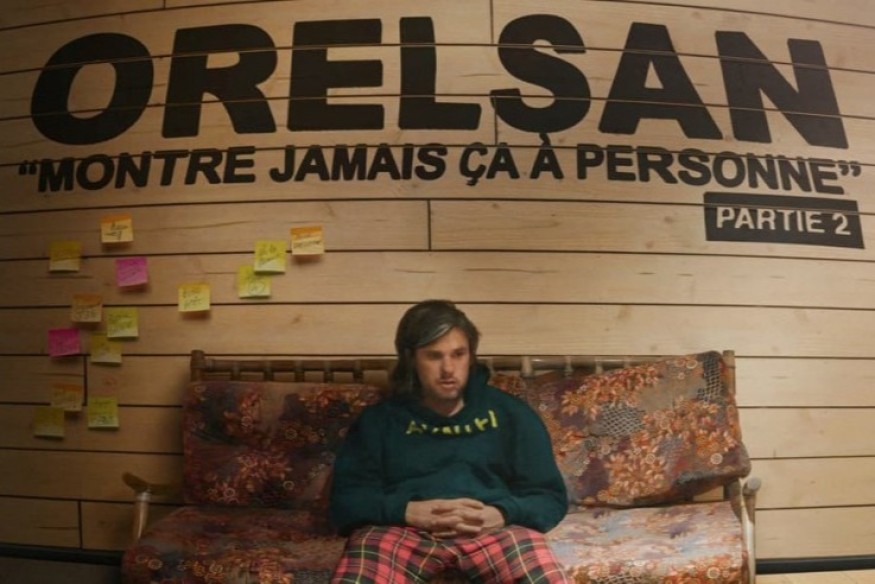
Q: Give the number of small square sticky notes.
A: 14